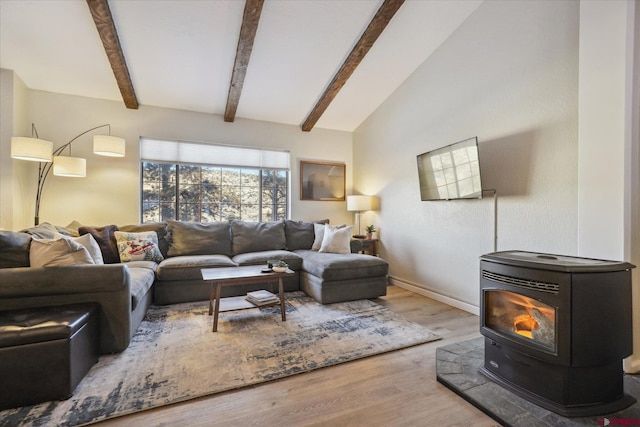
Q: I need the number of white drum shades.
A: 4